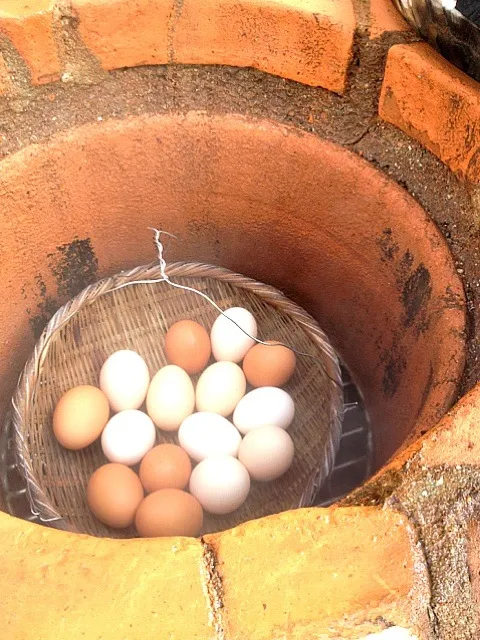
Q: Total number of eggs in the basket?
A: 15